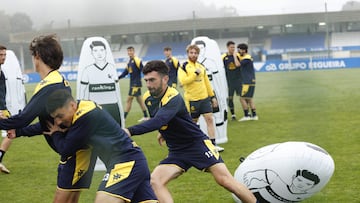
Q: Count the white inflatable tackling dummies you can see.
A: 4